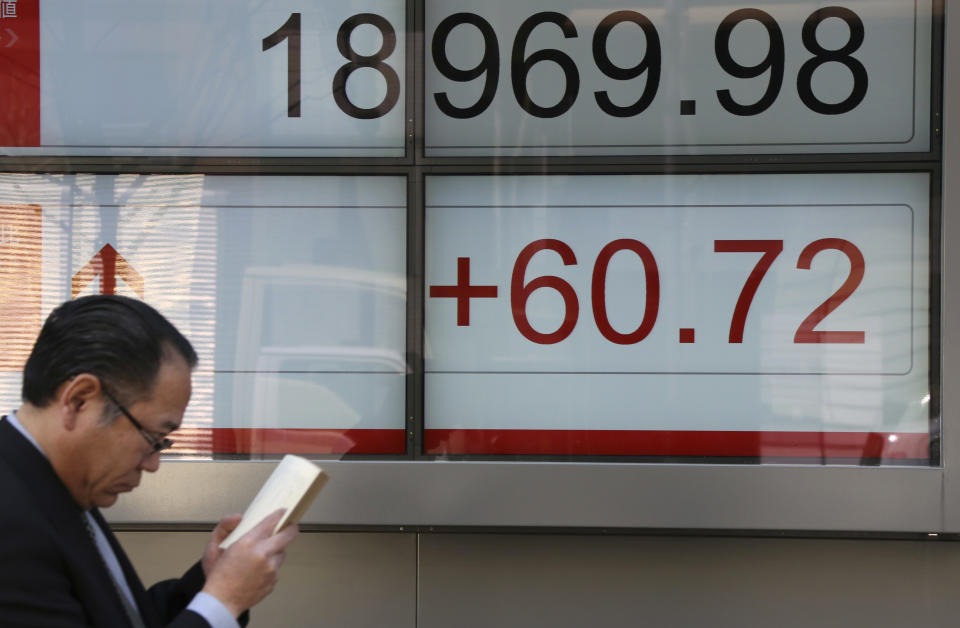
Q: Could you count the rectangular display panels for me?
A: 4